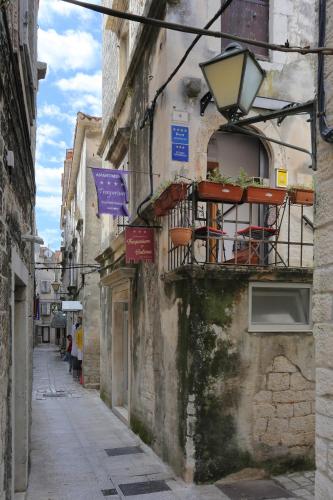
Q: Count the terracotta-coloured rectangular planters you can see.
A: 4